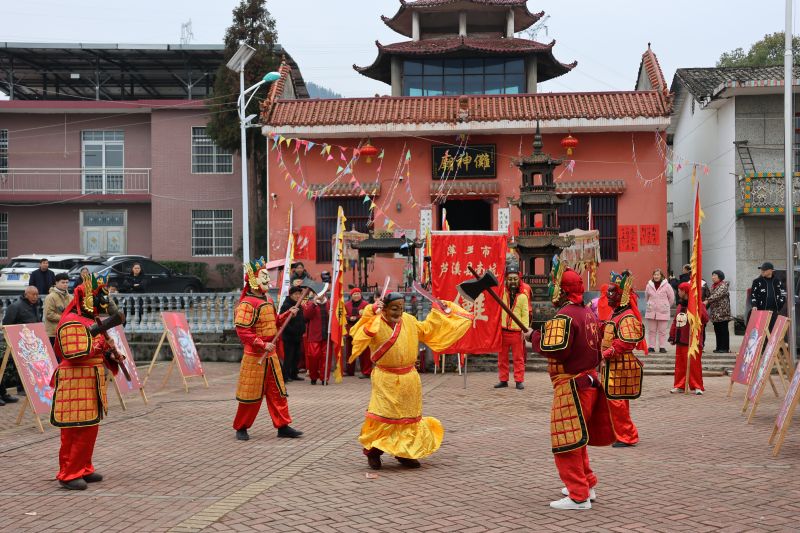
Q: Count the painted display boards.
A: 6